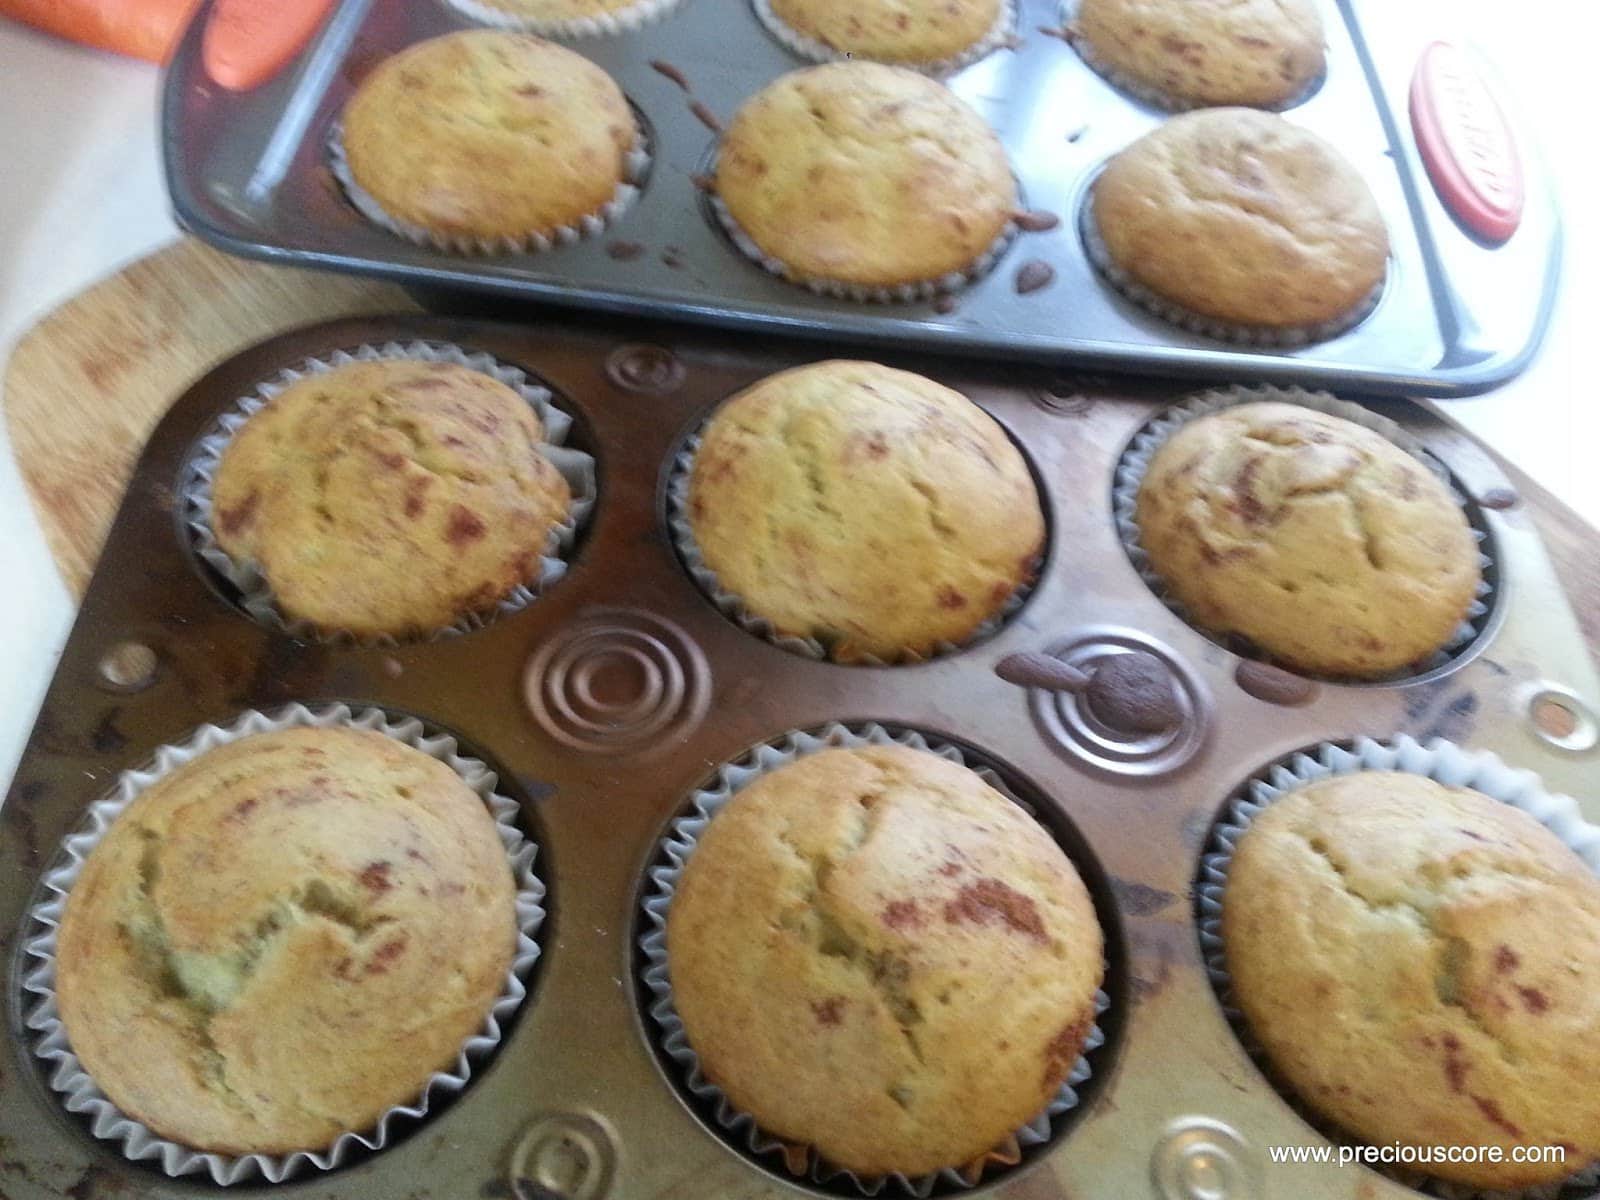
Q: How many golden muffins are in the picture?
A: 12